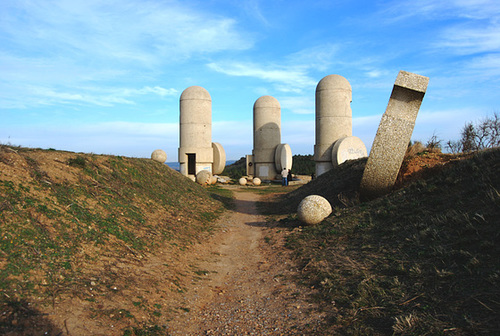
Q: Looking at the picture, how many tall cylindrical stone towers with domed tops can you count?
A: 3